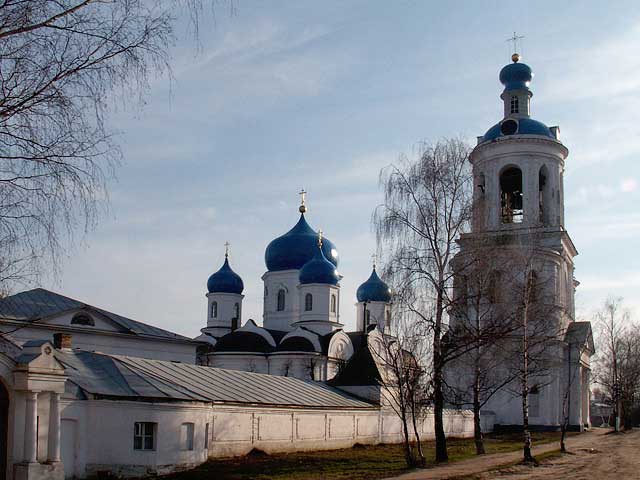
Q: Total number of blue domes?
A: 6